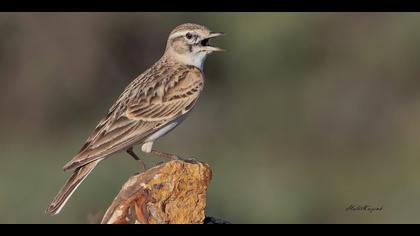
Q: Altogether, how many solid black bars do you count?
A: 2